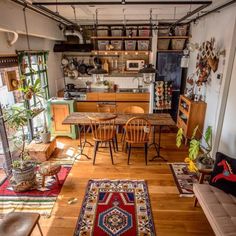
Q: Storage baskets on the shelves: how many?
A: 12